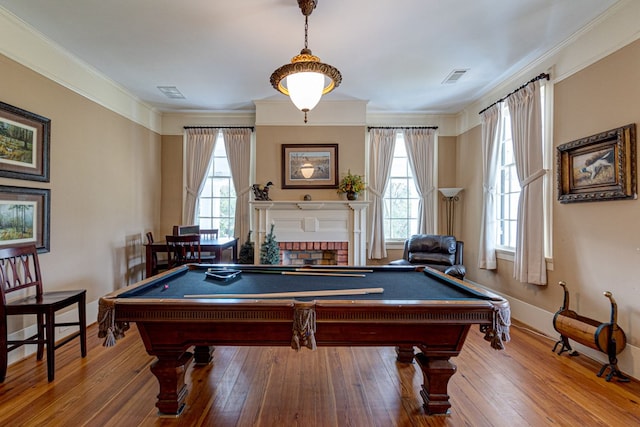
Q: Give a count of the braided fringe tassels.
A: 3